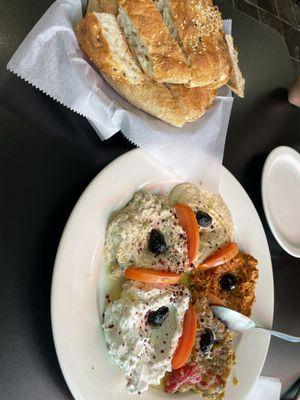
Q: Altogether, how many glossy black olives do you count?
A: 5